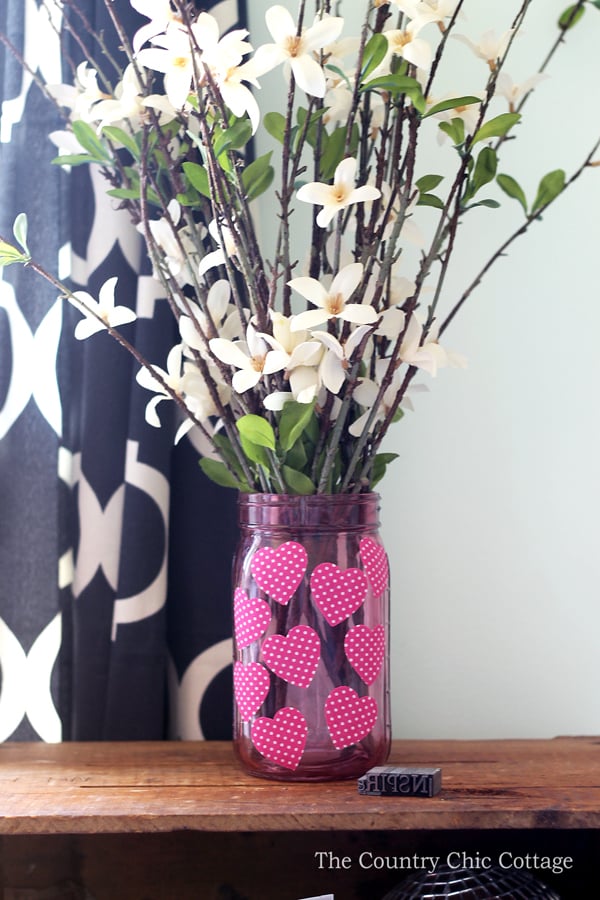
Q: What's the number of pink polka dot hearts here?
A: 9